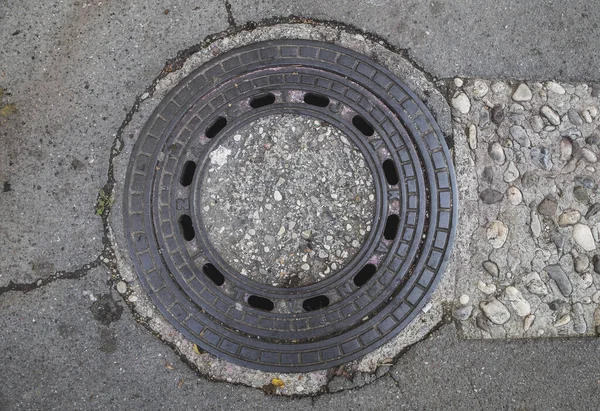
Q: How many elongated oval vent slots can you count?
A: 12